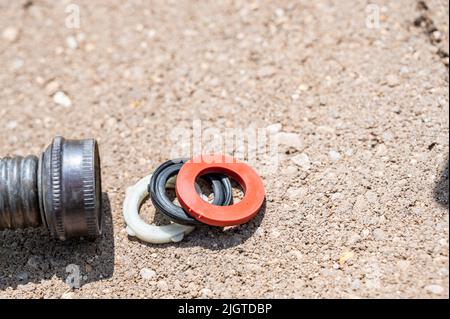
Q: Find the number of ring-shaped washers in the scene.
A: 3